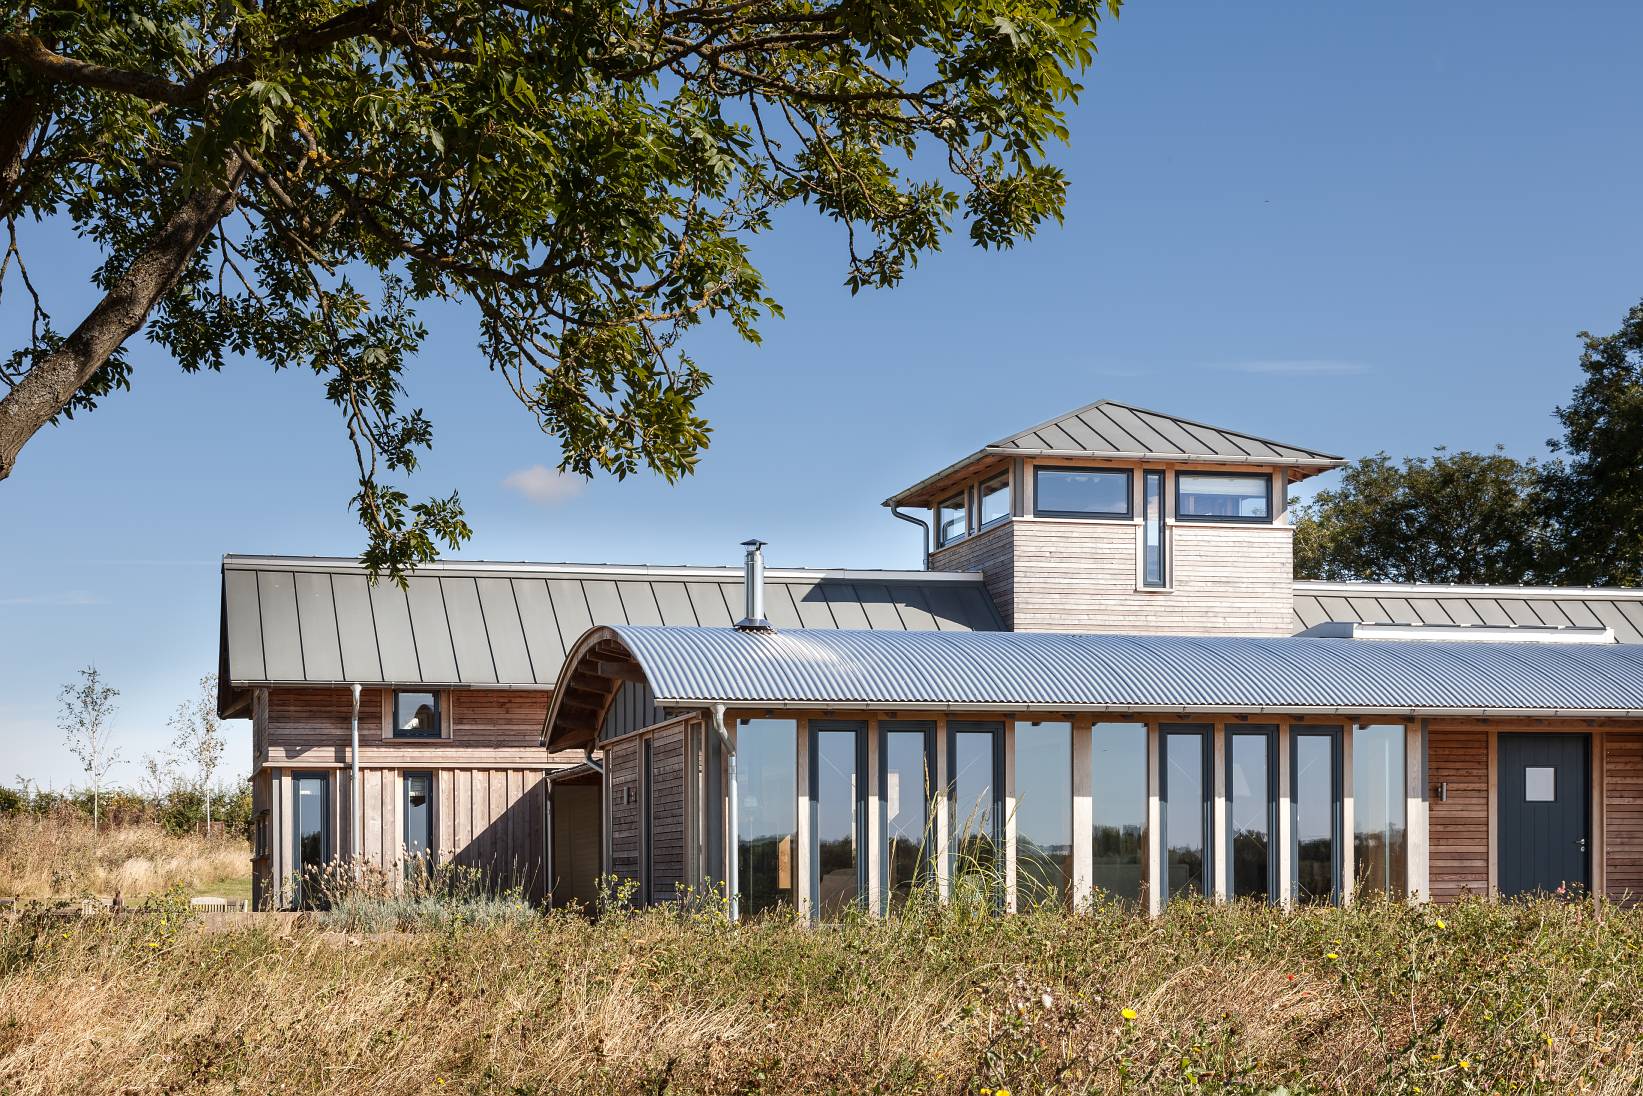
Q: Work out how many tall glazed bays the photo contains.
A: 10